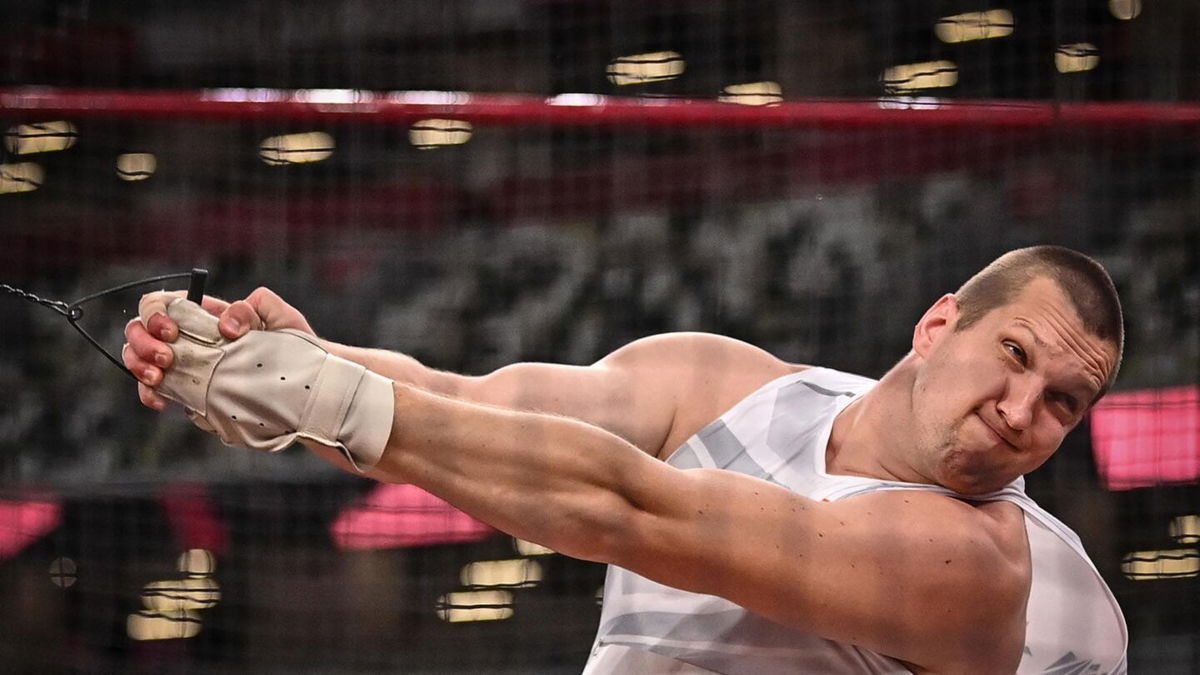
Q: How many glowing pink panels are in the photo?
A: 3